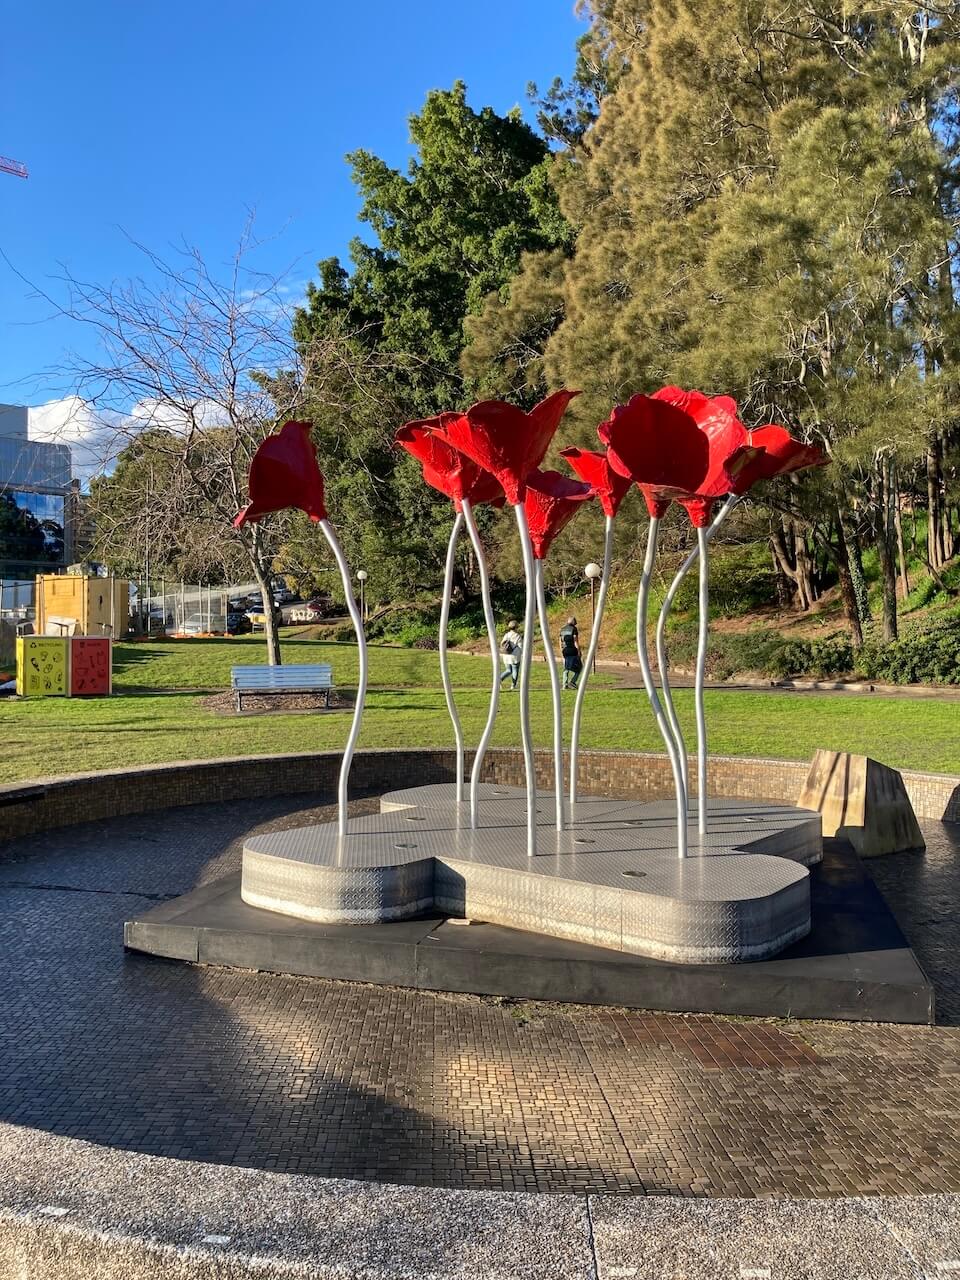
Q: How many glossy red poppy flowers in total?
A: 9